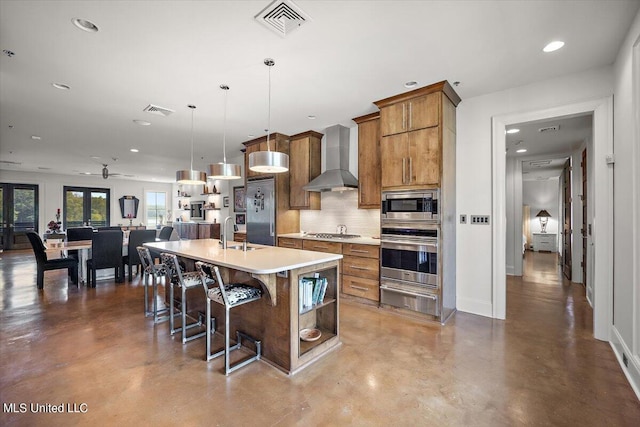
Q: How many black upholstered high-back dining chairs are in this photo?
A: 6